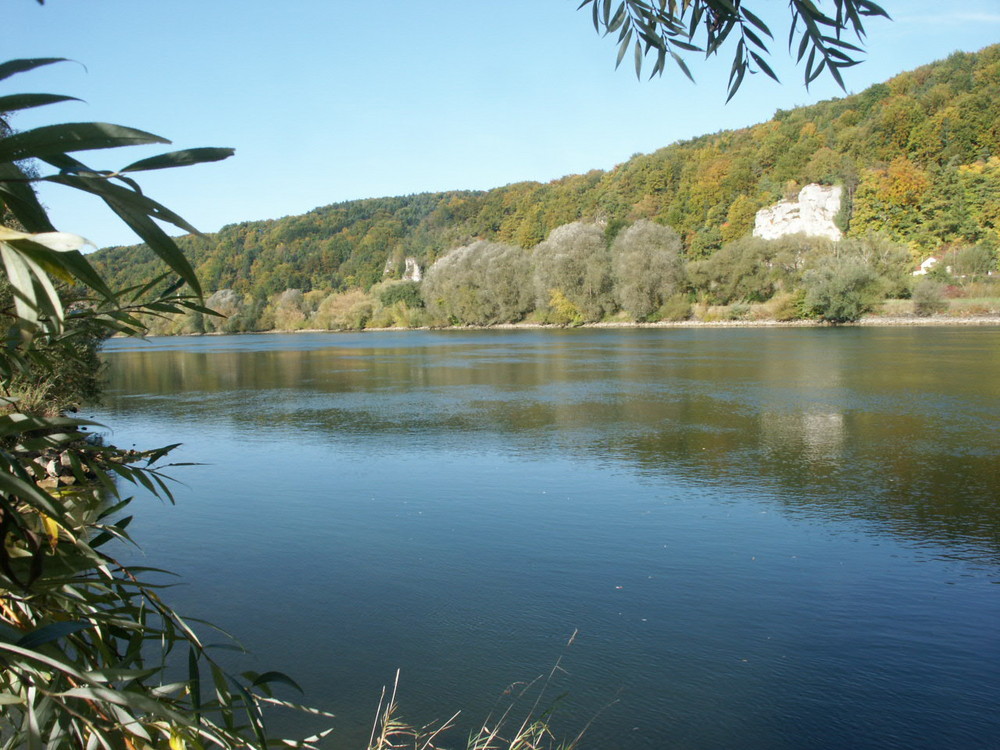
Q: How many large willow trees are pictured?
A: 3